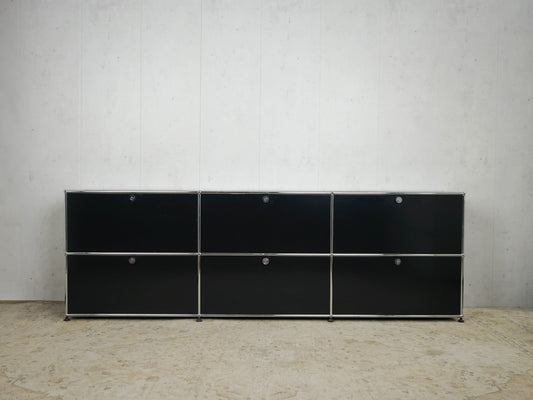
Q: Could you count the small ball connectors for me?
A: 12